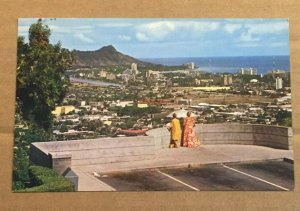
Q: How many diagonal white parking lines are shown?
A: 2